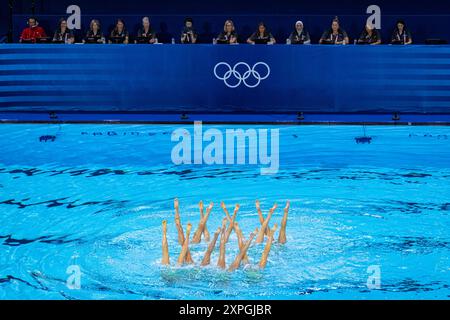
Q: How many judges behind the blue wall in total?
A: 12